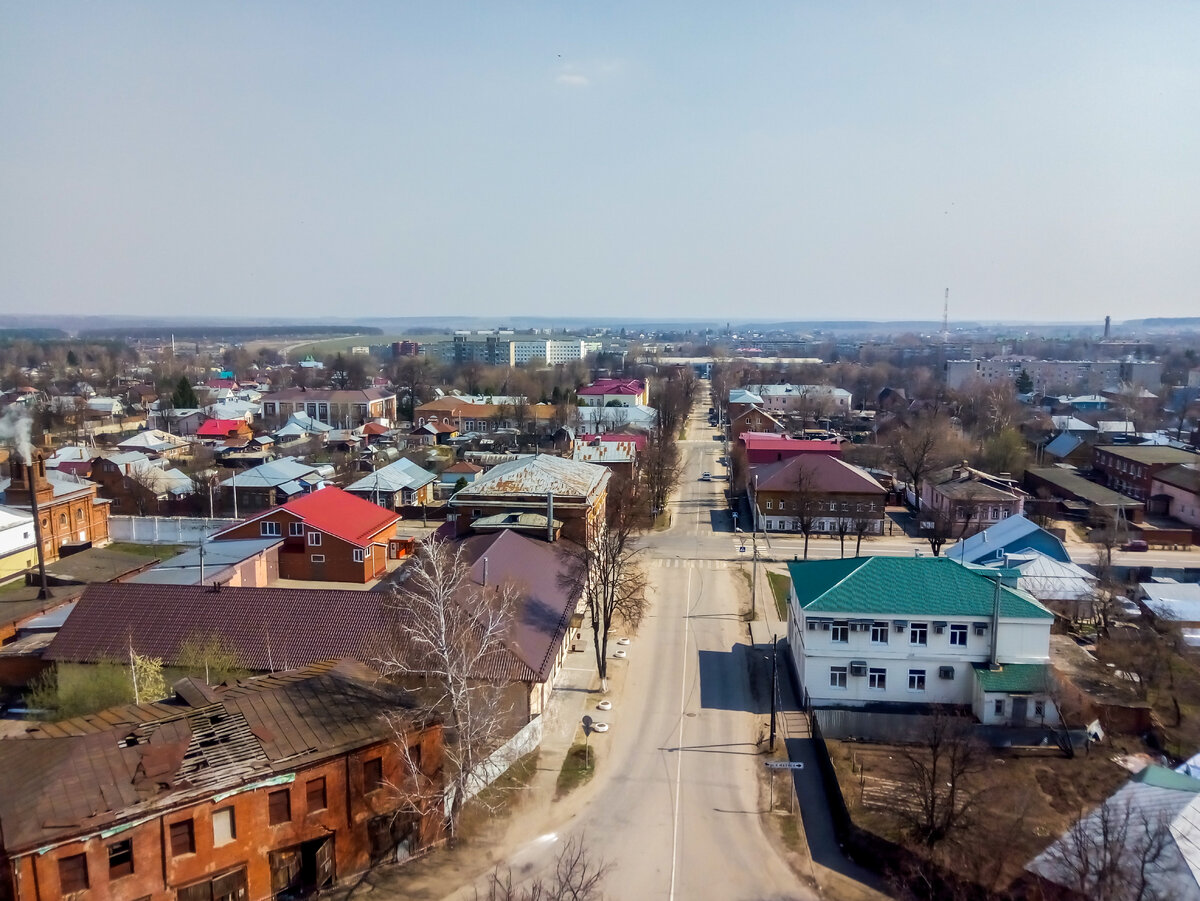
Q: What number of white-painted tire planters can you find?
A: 4